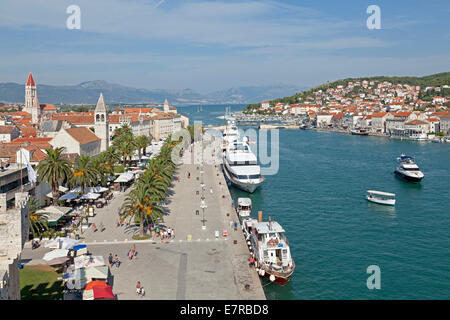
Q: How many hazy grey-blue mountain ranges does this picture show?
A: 1